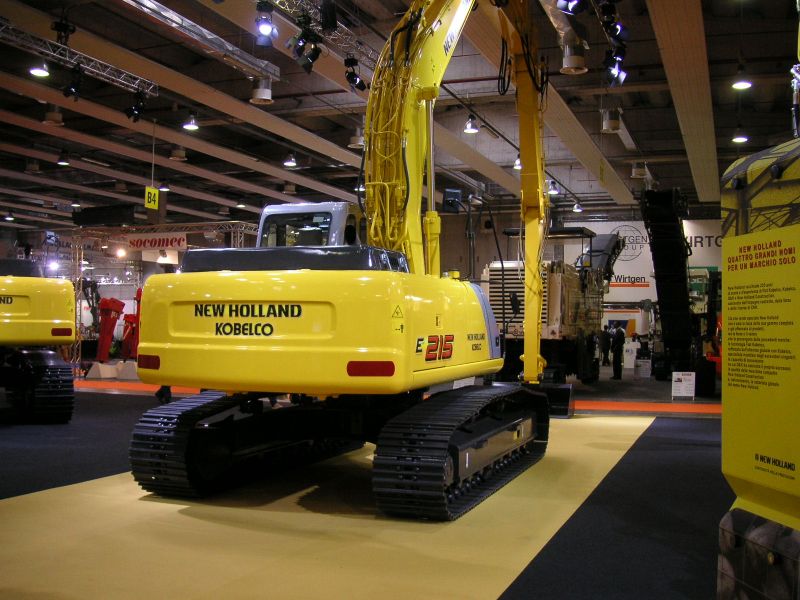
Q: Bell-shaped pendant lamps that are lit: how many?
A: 15